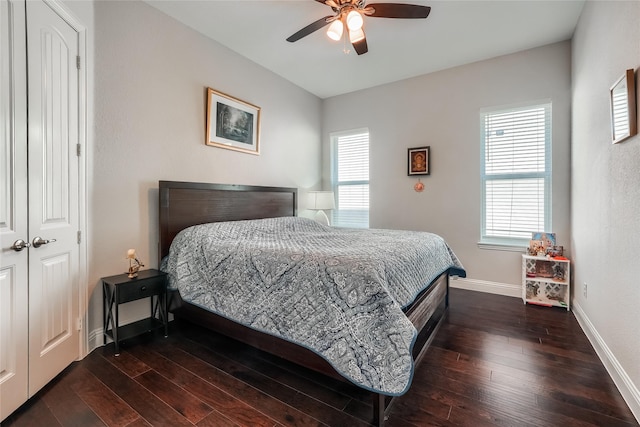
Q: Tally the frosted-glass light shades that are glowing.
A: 3